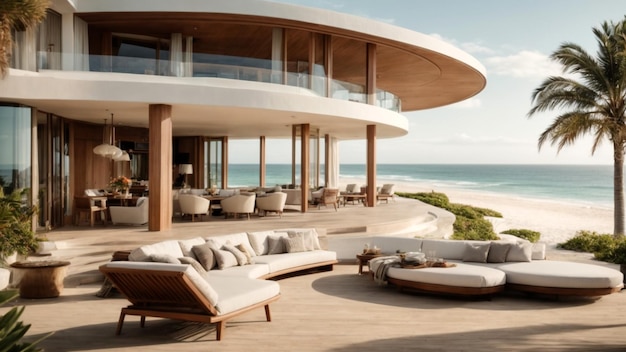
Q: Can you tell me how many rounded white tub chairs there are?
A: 3